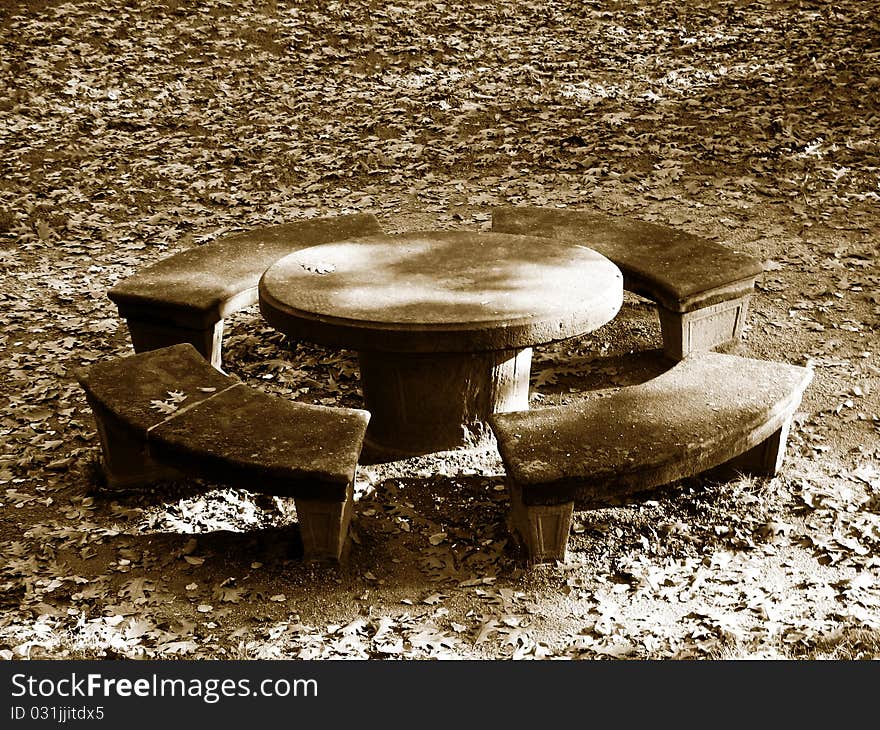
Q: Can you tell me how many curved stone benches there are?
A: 4